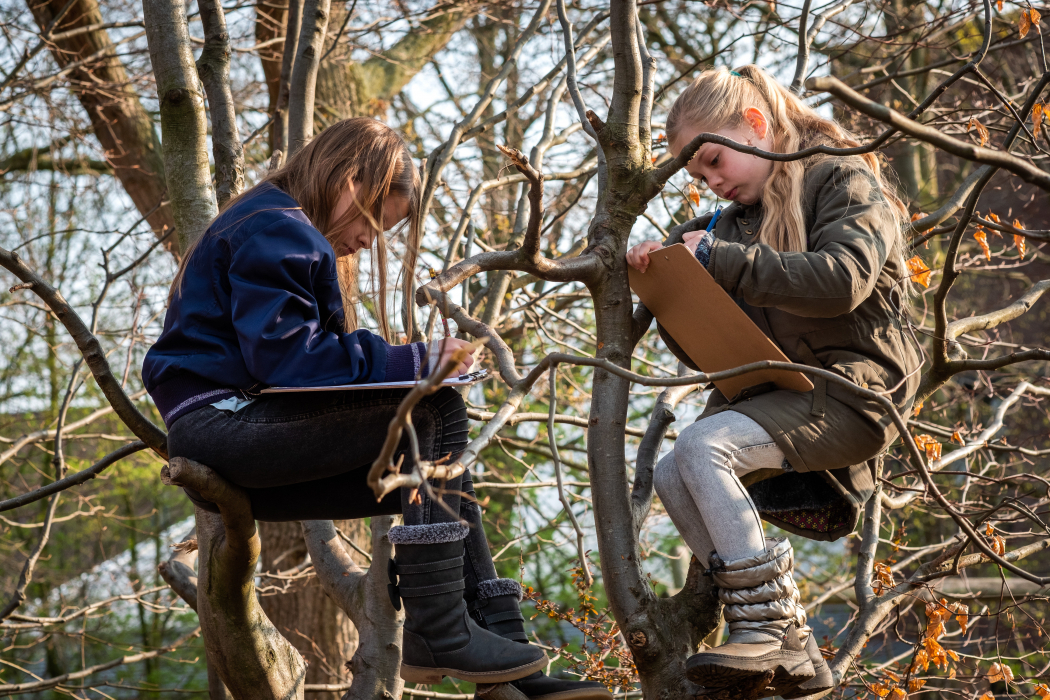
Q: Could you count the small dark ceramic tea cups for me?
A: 0